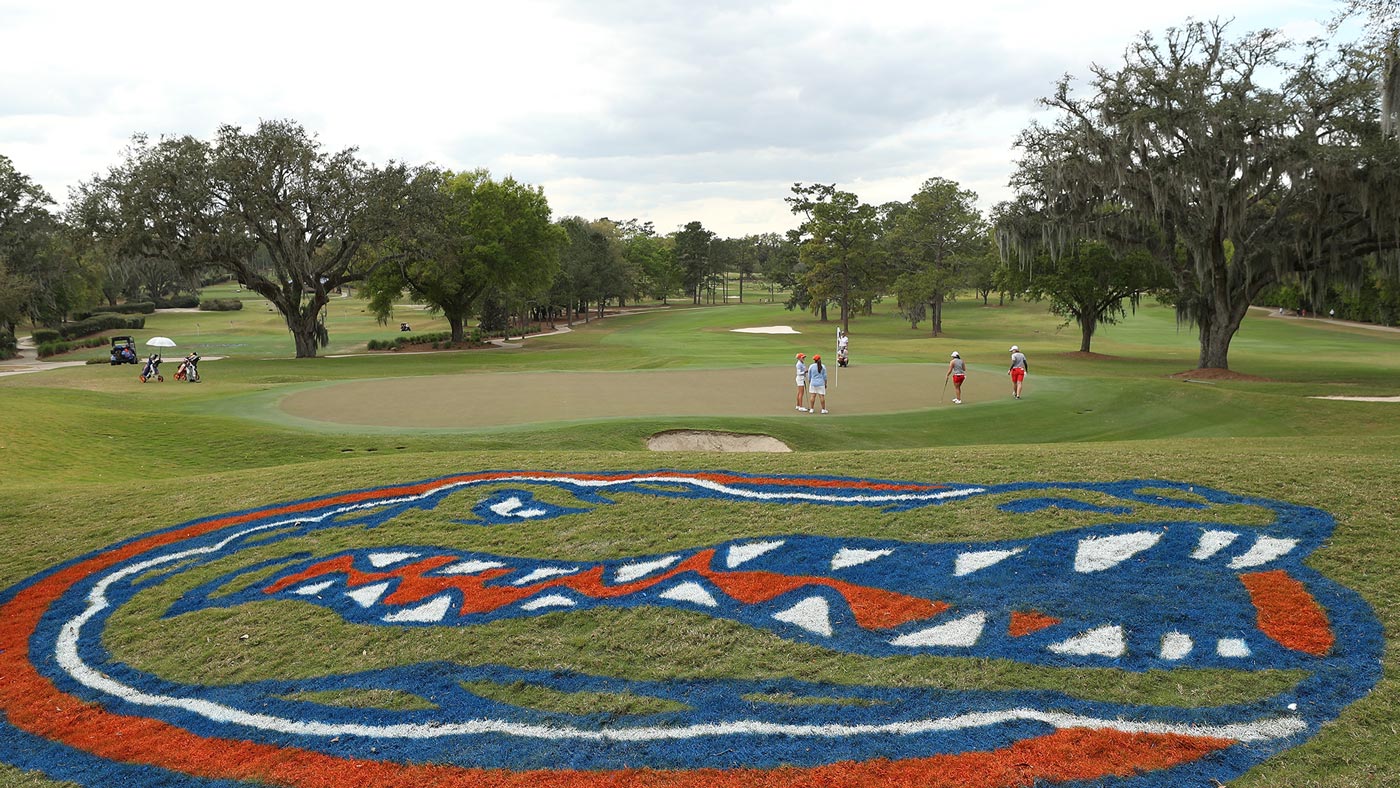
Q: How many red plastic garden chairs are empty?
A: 0